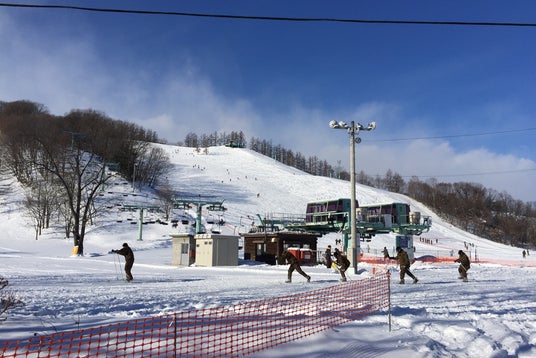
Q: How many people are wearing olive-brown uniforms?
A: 5